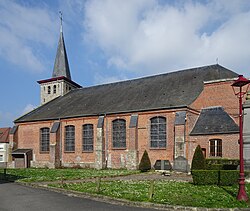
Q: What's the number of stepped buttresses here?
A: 5